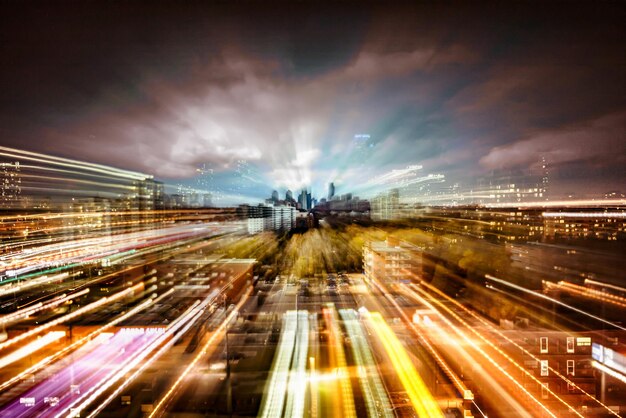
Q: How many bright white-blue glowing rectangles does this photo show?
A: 1